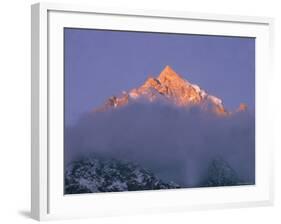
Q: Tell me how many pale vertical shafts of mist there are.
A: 1